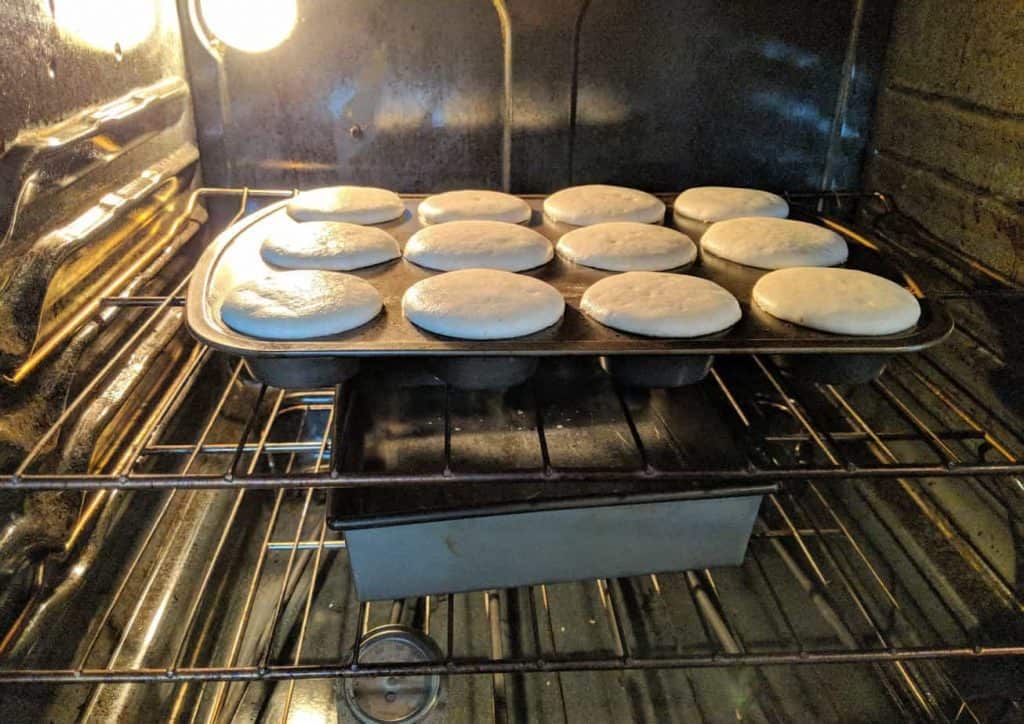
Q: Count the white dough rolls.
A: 12